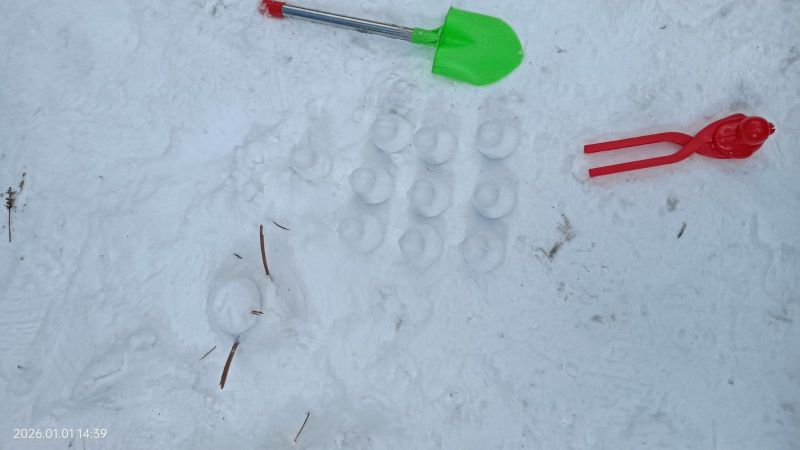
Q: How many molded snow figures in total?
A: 10